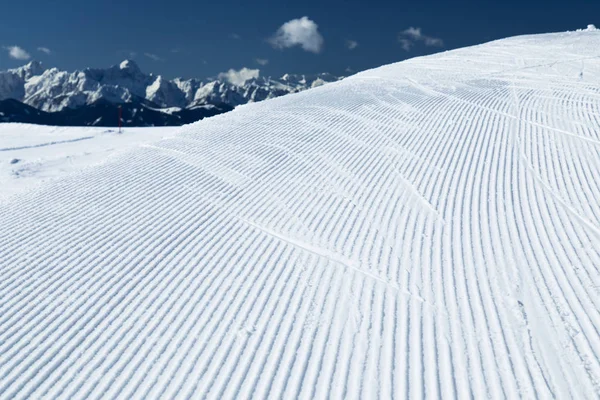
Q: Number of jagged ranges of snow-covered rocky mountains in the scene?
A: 1